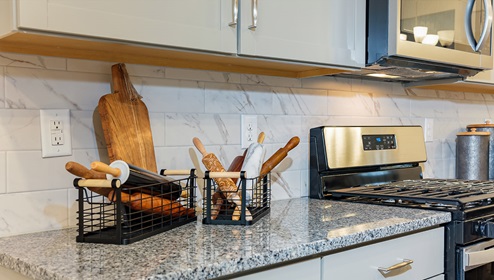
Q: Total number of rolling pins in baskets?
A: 7